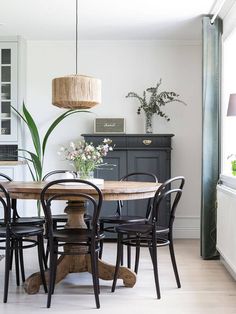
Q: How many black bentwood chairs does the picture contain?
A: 6